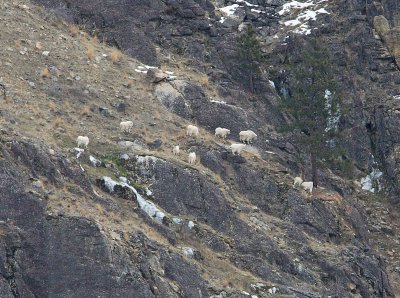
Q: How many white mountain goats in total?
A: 10